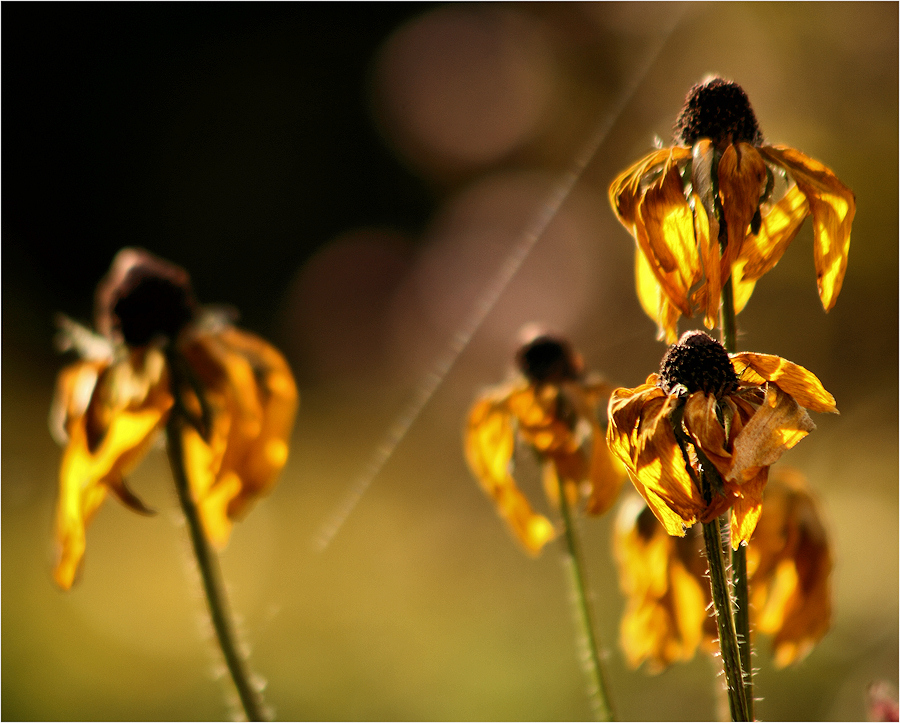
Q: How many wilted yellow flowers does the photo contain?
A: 5